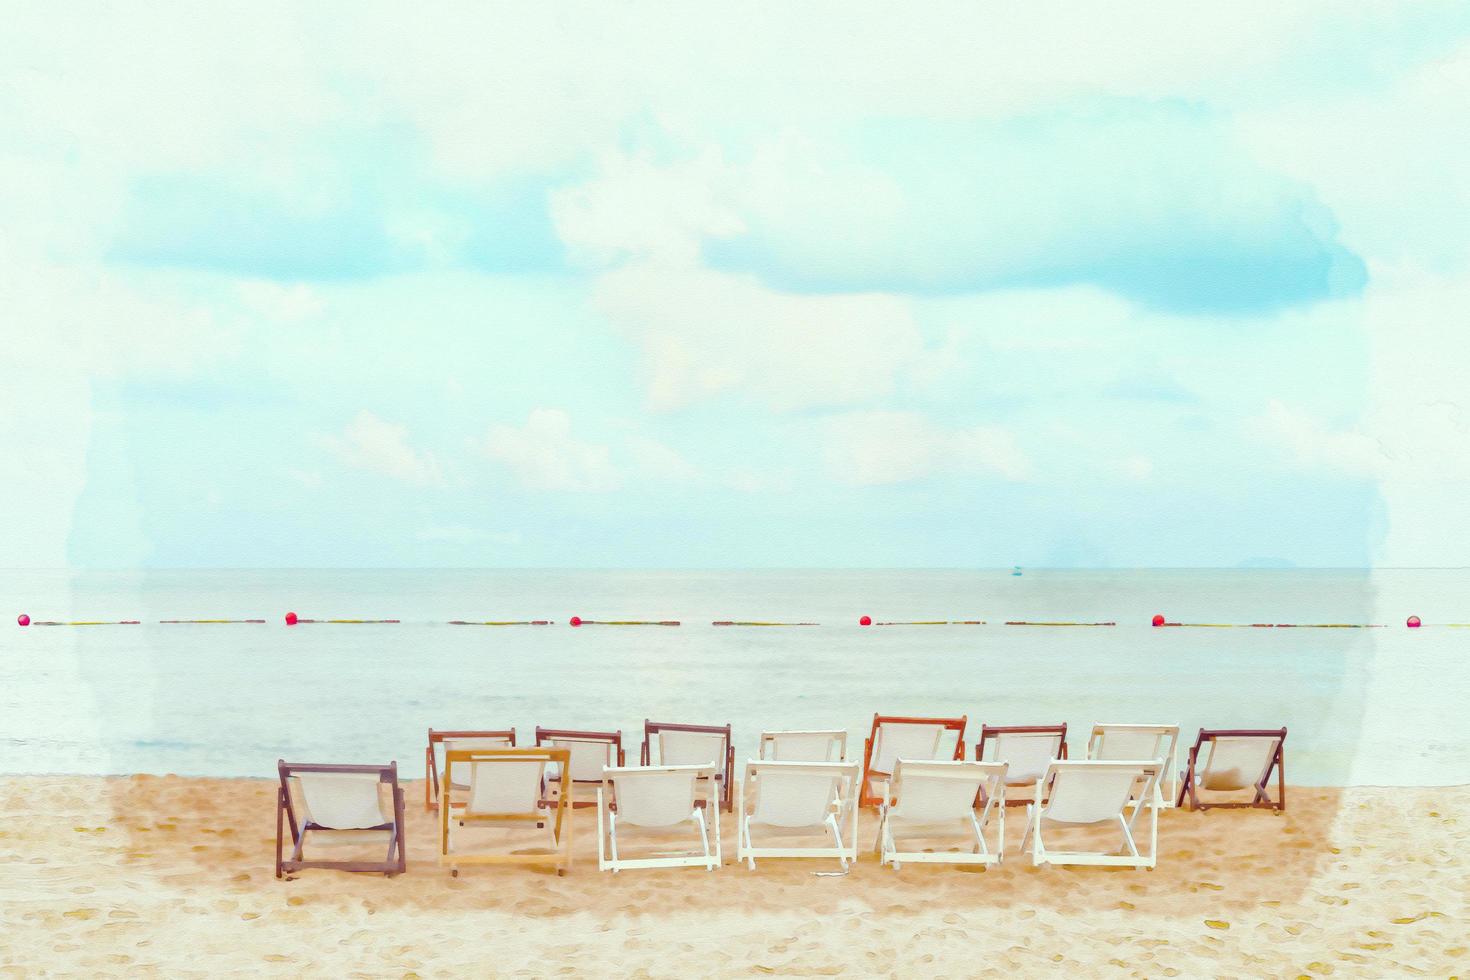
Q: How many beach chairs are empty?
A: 14